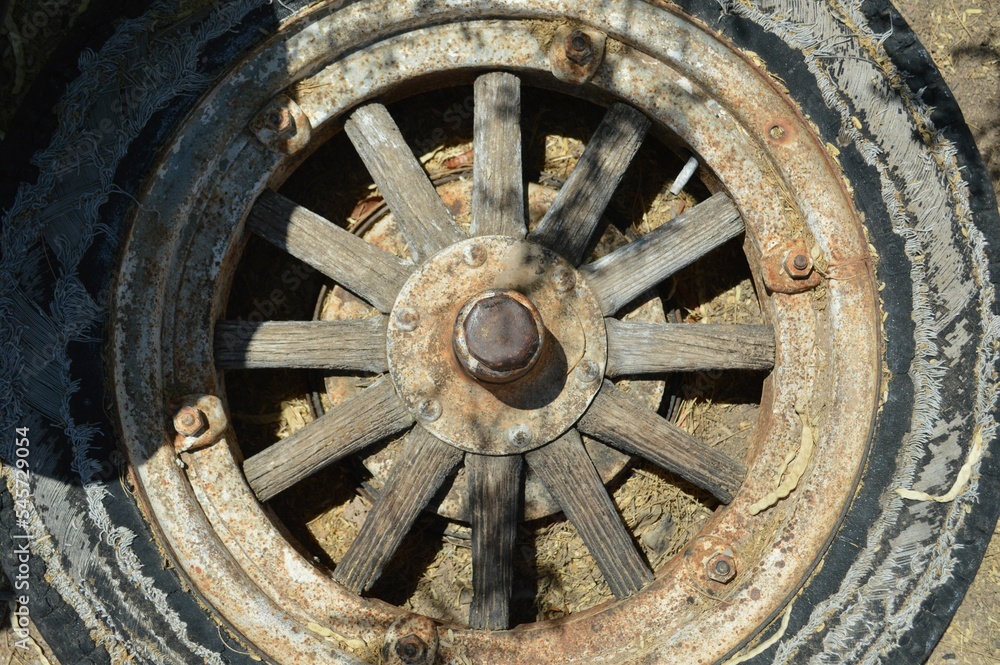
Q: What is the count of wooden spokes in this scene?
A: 12